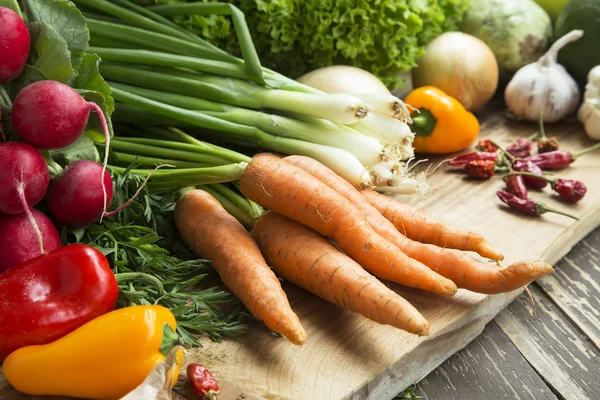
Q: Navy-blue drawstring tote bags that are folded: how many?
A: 0